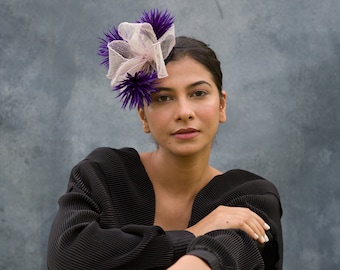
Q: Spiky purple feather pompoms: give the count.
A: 3